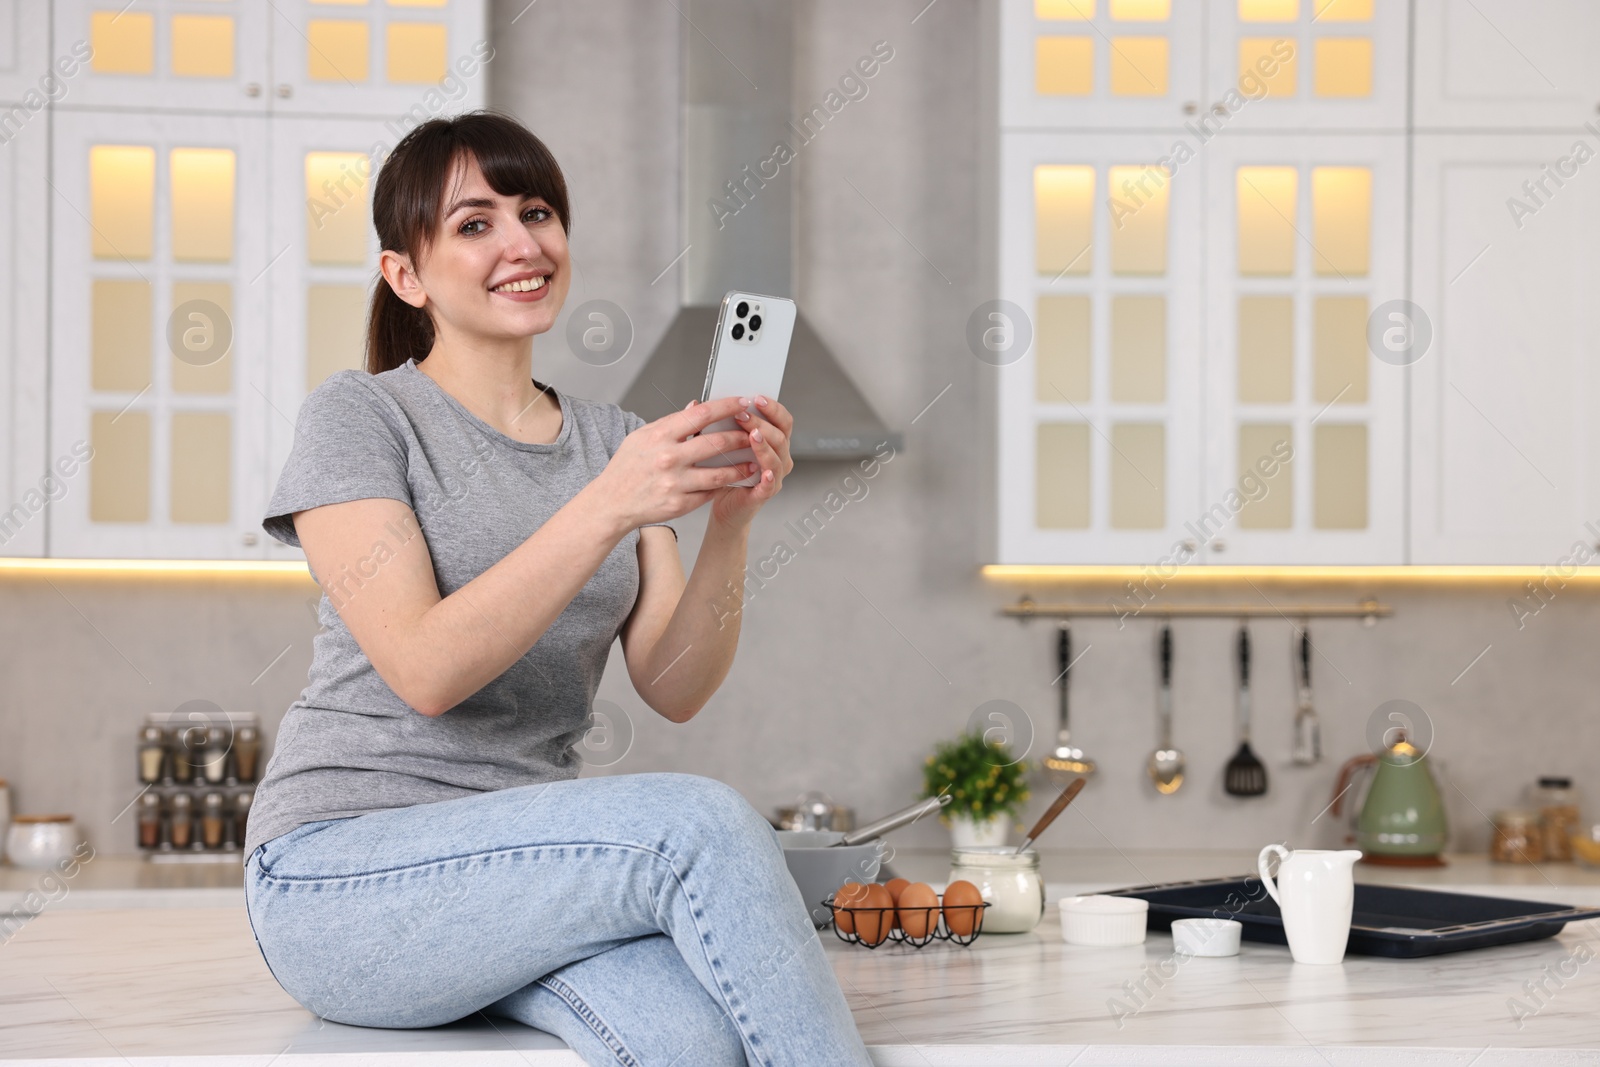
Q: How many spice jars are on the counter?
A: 8